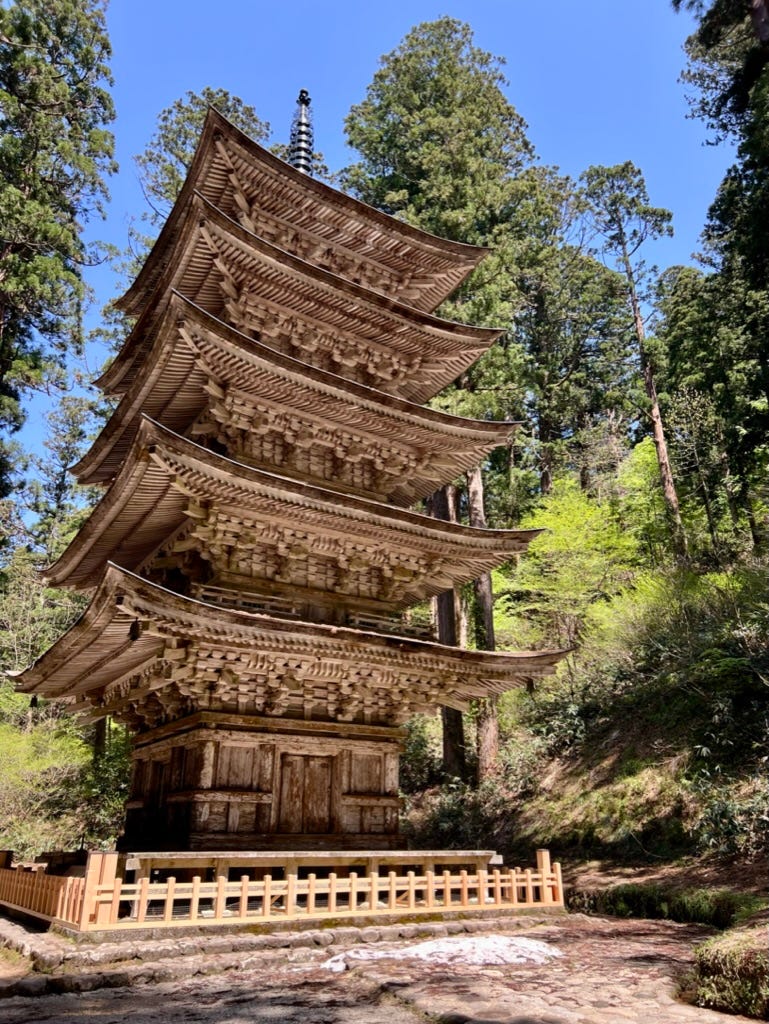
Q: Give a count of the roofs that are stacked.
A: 5